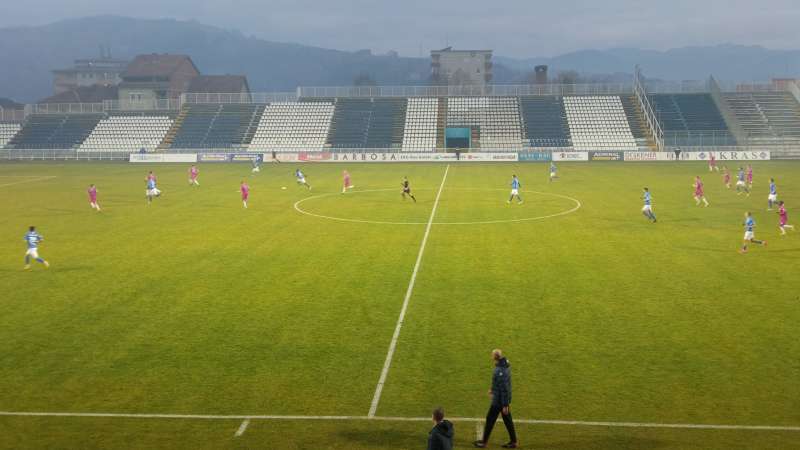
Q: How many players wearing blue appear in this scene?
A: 10